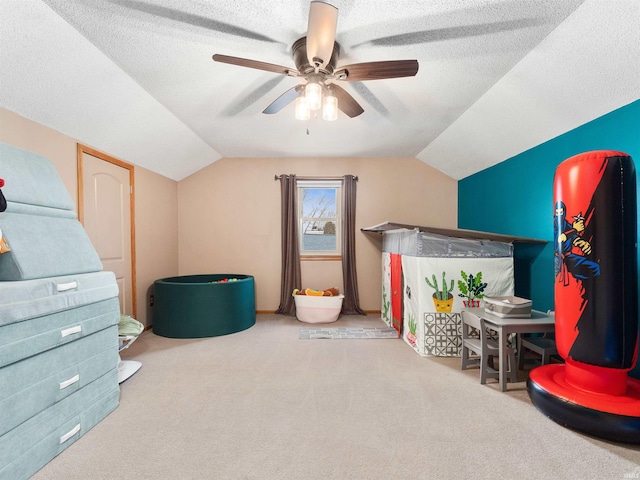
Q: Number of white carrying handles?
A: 4